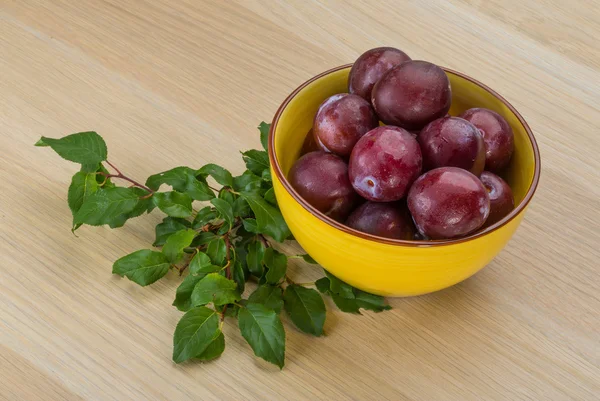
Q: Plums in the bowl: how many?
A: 11